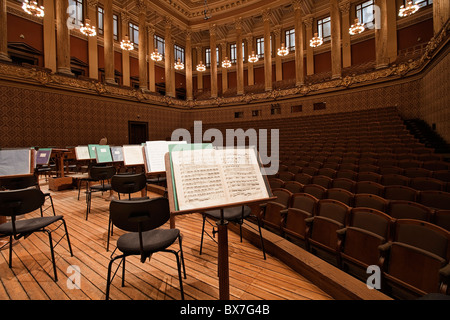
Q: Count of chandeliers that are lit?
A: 12